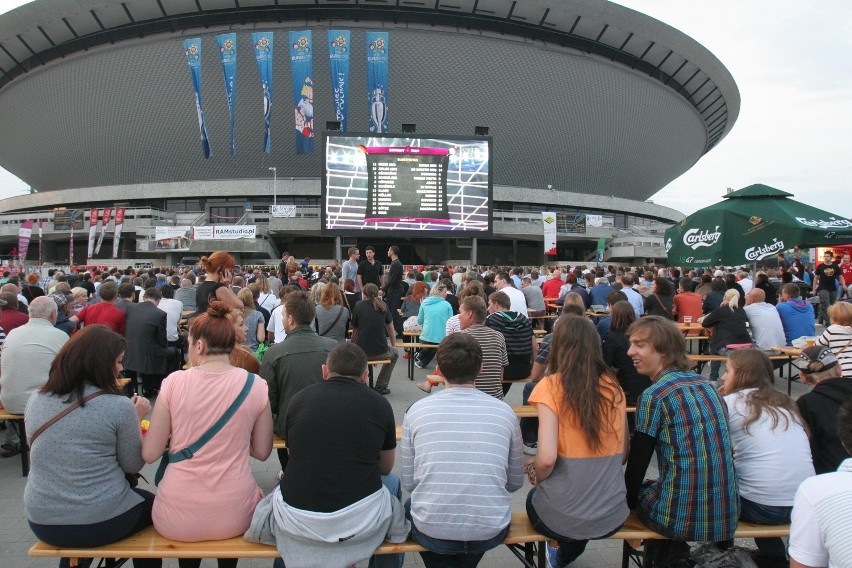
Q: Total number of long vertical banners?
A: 6